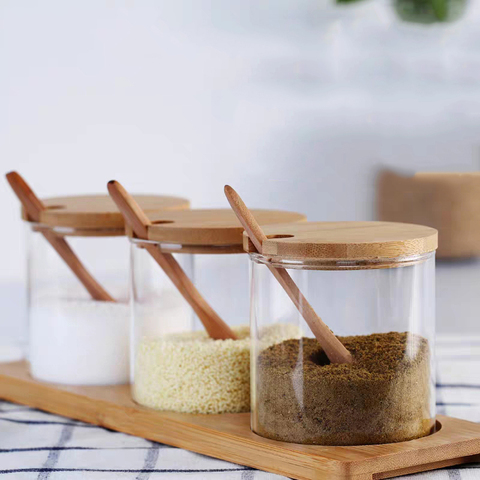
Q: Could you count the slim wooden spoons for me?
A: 3